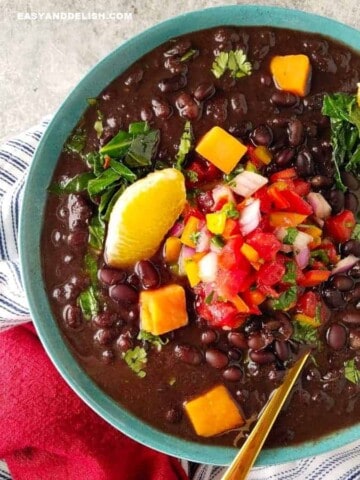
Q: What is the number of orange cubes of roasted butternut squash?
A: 4